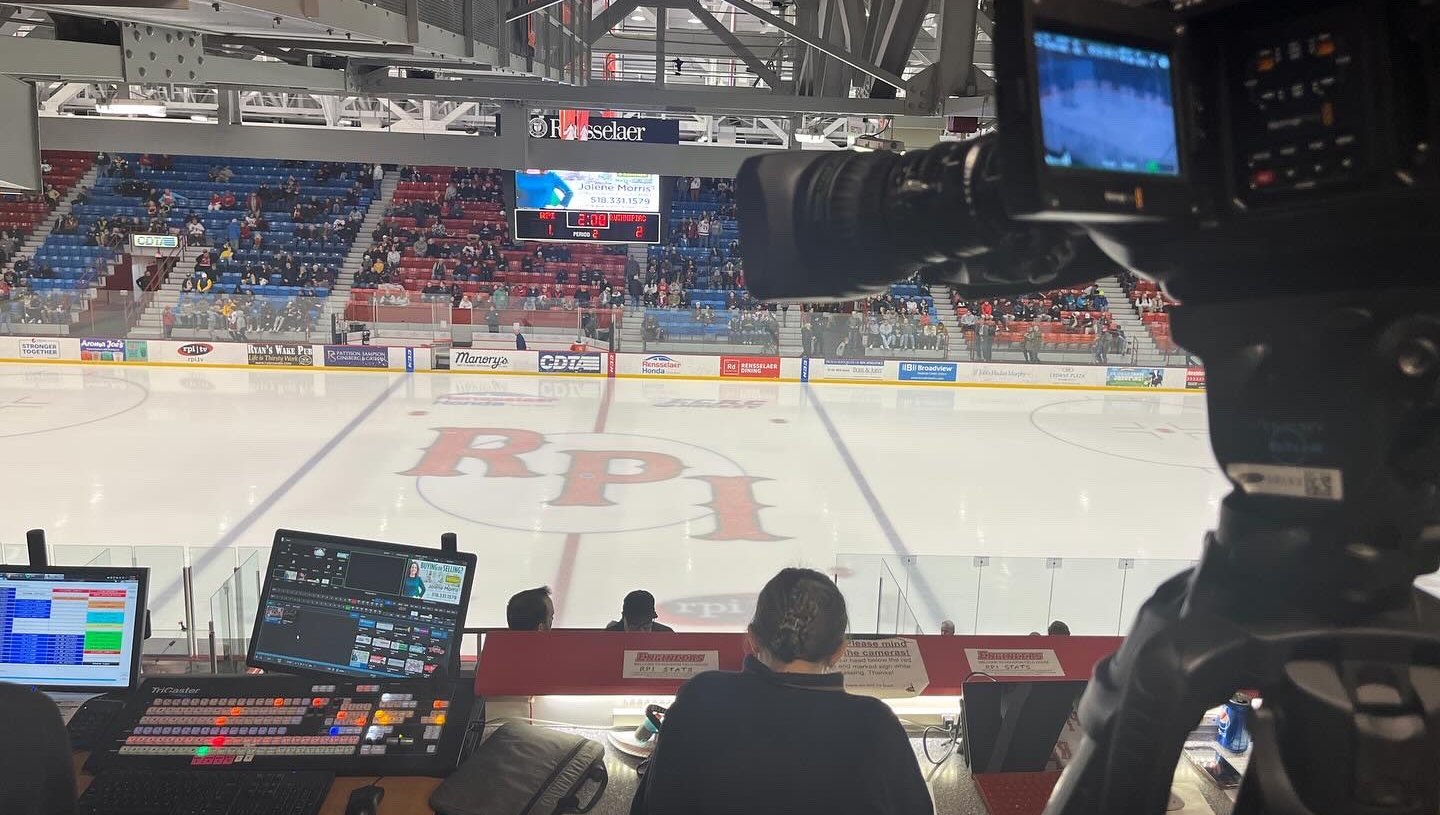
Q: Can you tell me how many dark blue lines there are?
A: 2